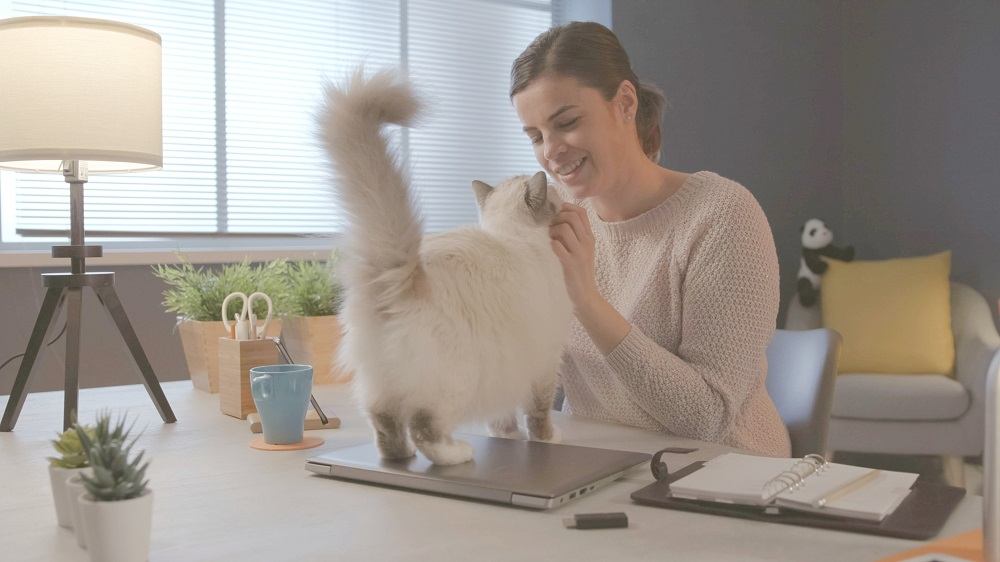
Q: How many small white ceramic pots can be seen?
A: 3